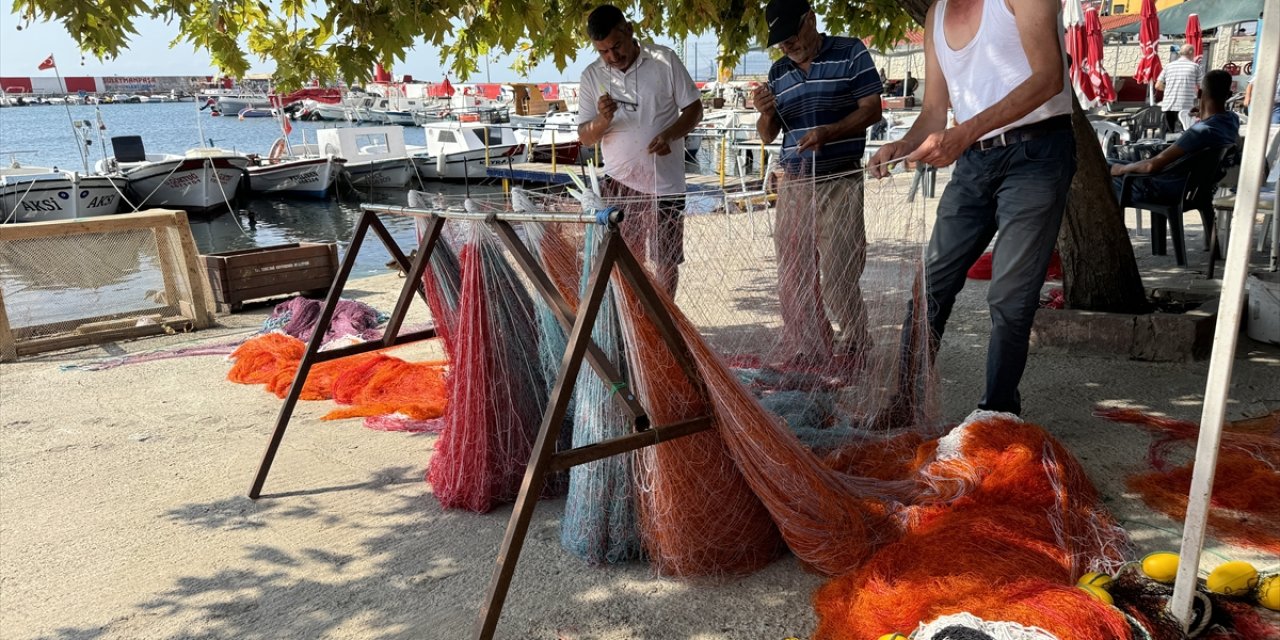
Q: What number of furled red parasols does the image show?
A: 4